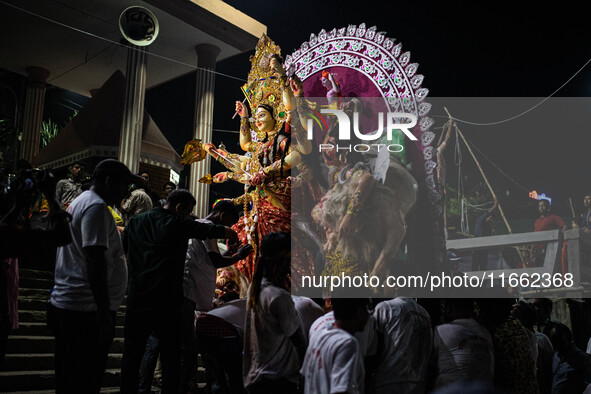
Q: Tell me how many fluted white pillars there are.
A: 3